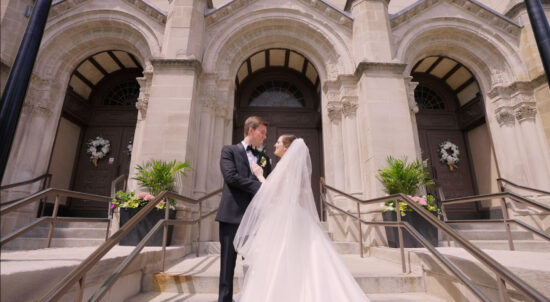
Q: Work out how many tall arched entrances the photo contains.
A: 3